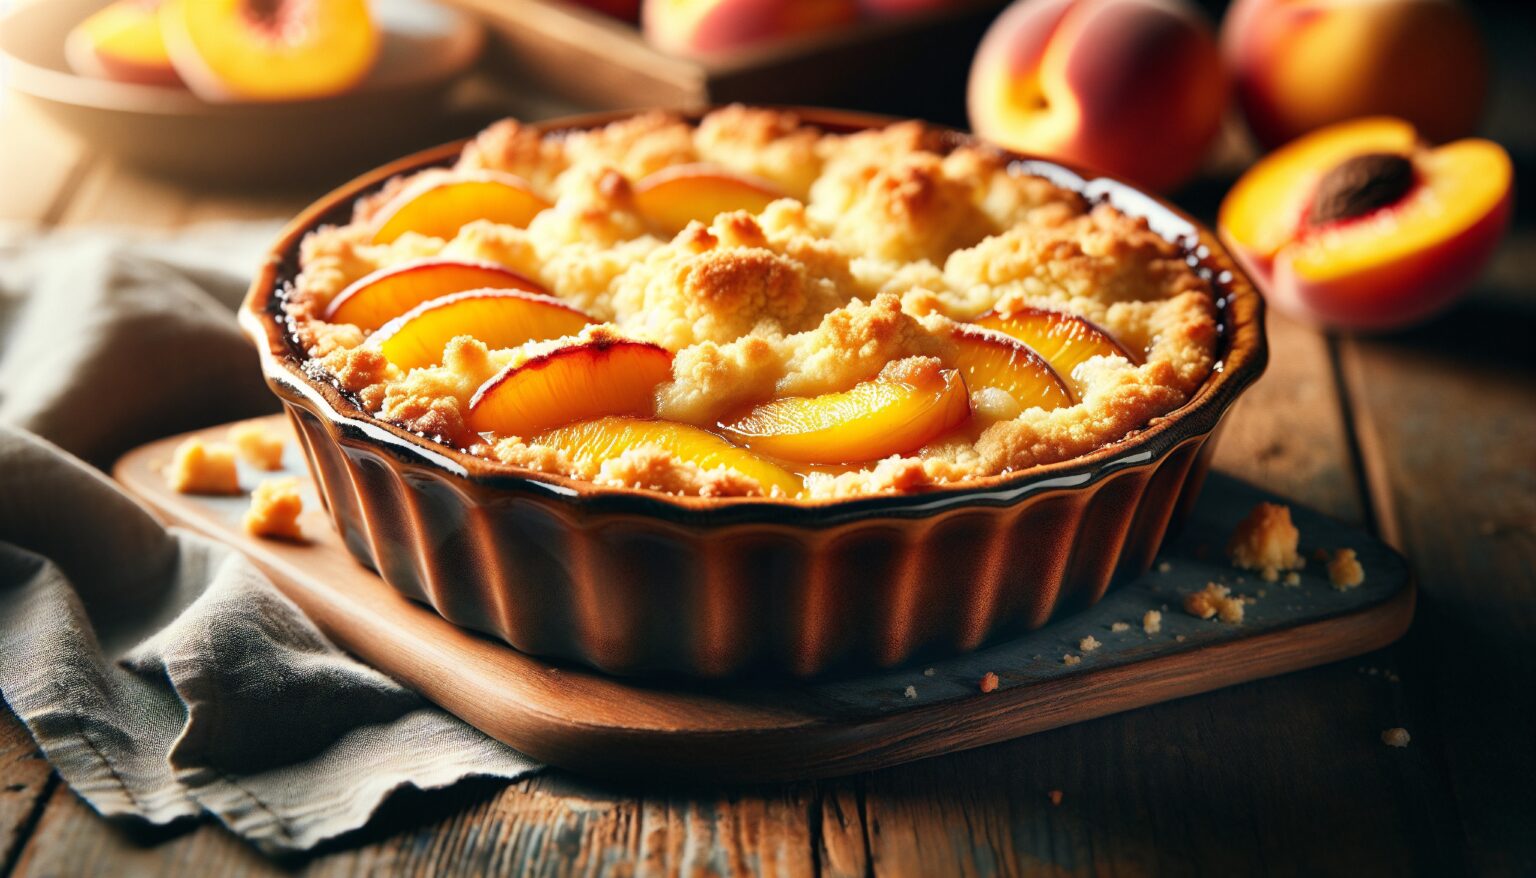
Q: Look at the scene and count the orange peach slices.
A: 9